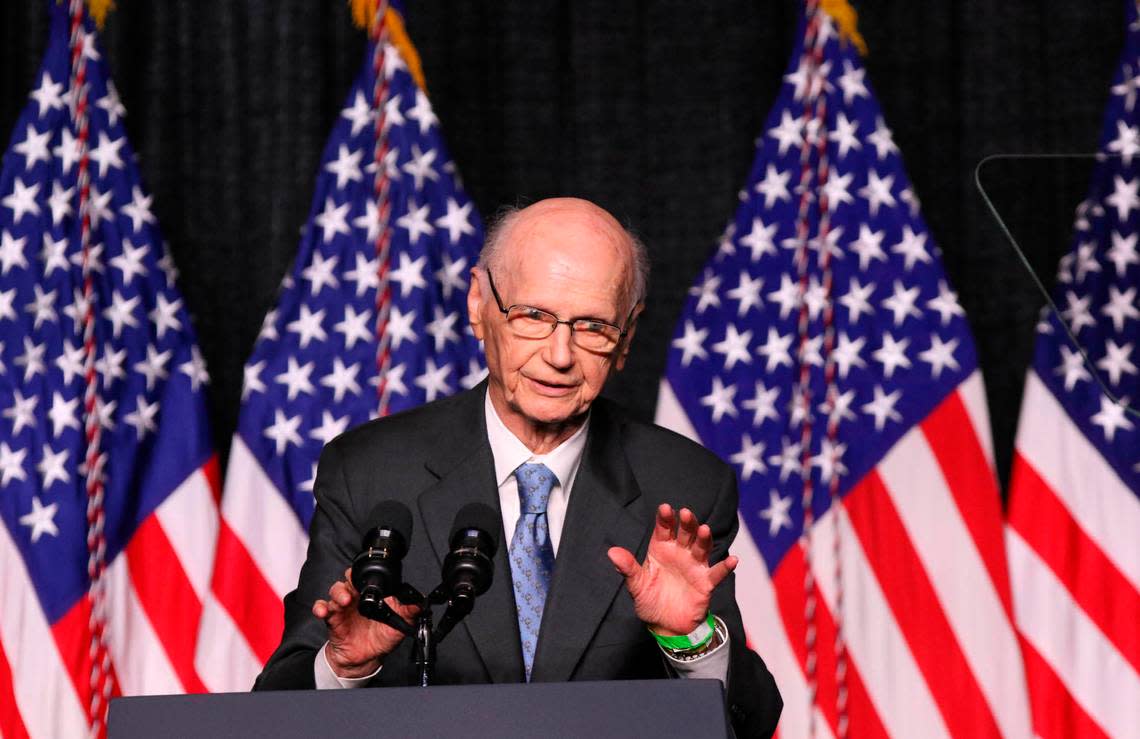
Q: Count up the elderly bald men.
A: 1